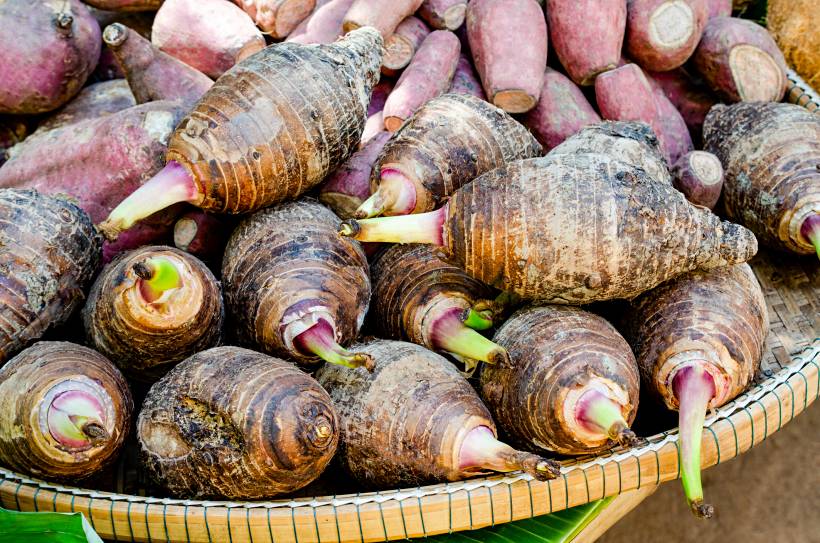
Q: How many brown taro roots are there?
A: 14